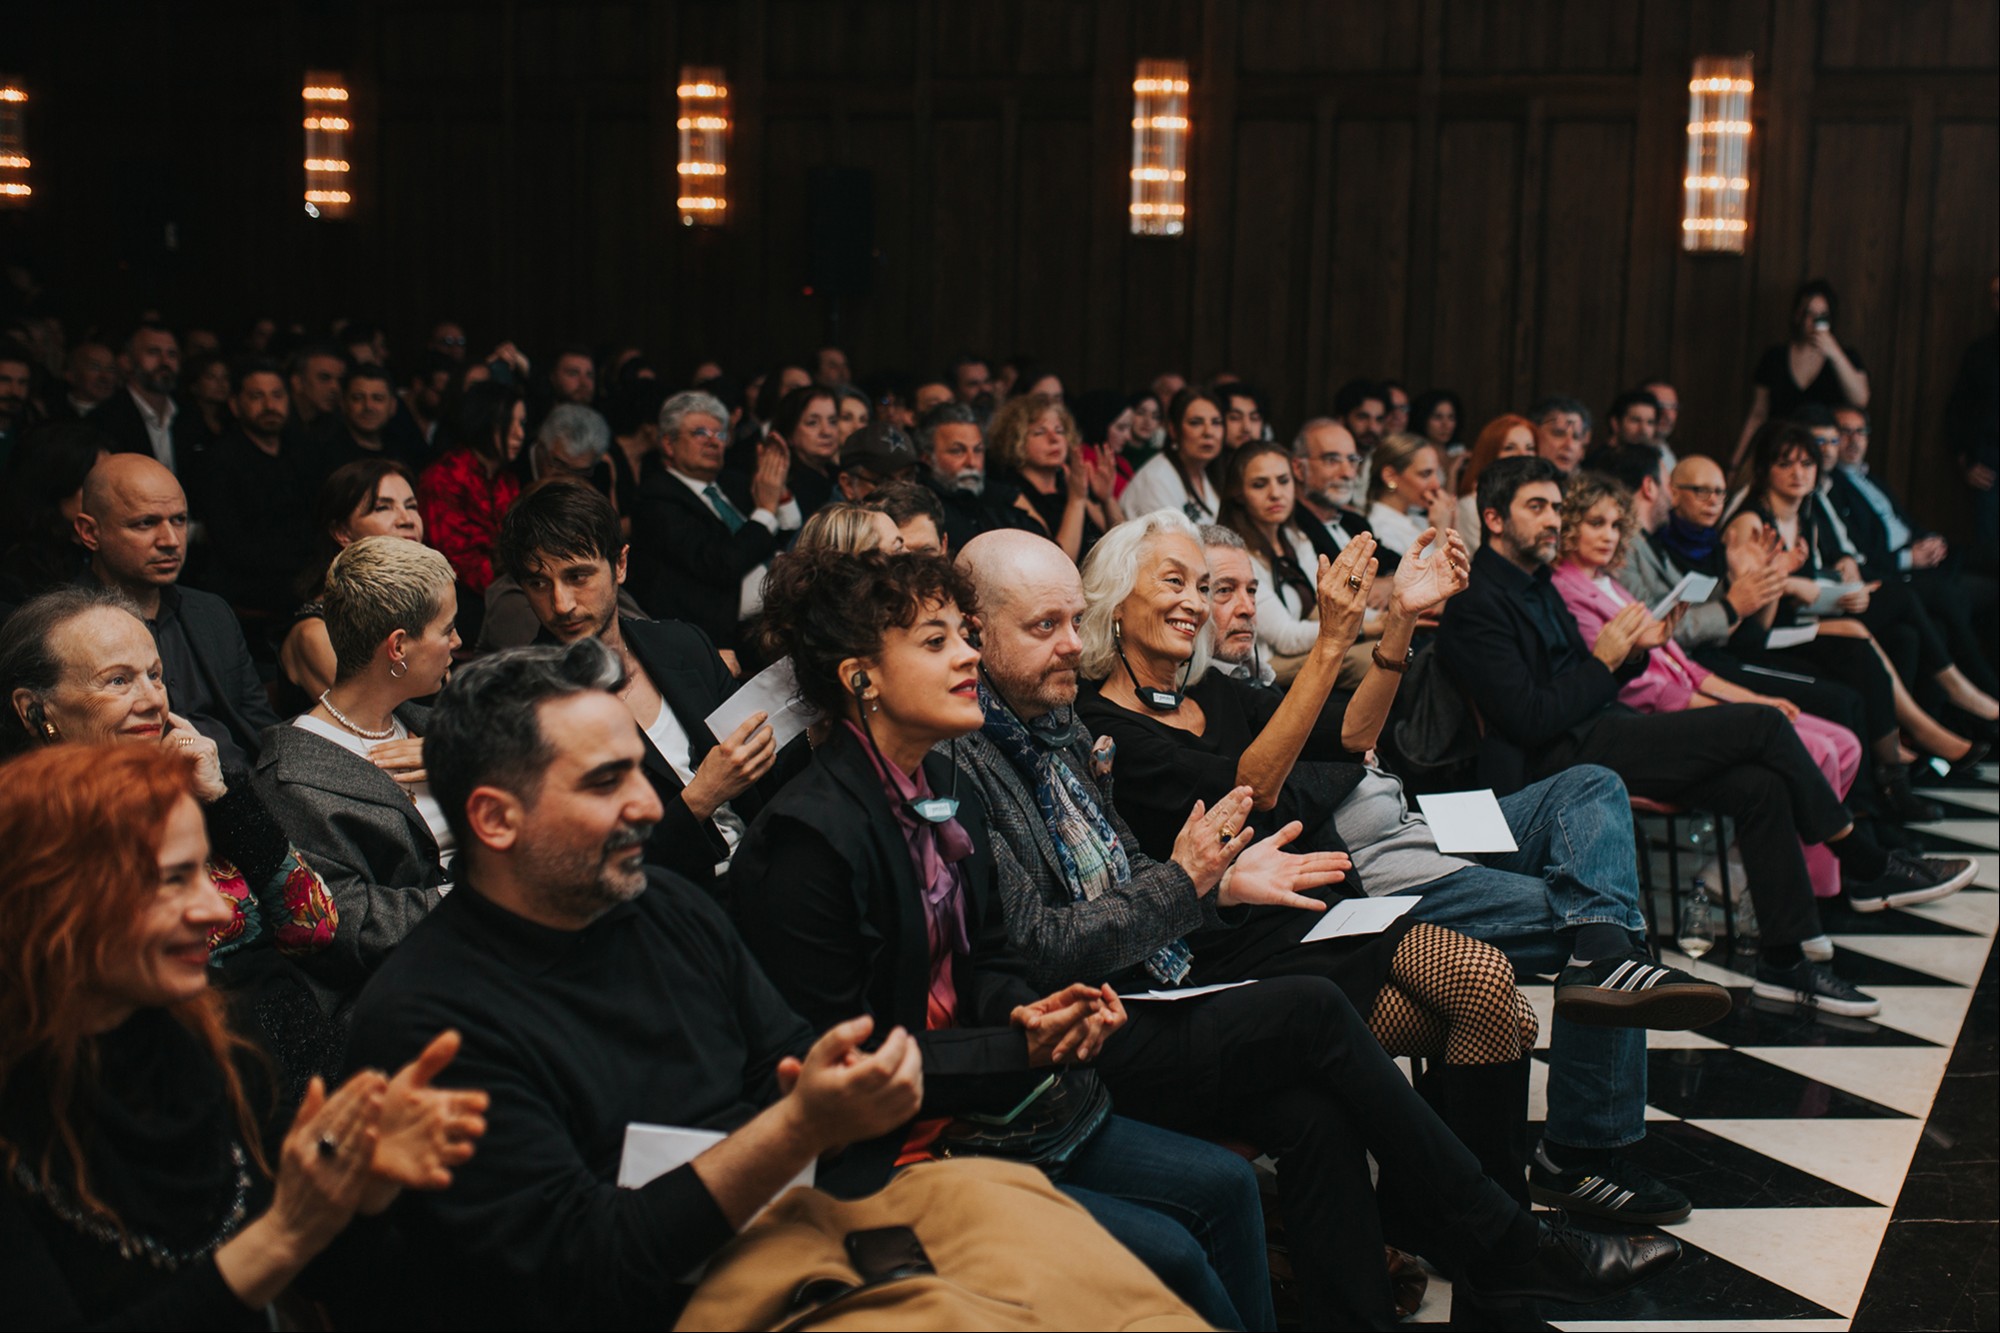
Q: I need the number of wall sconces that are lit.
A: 5